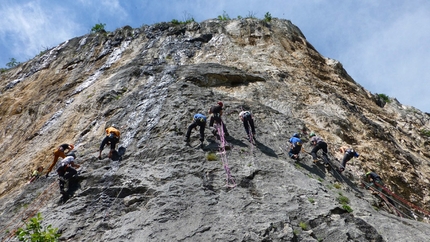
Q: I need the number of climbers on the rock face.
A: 11